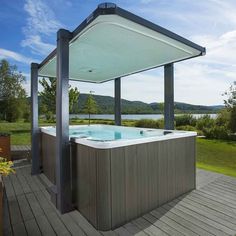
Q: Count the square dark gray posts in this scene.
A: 4